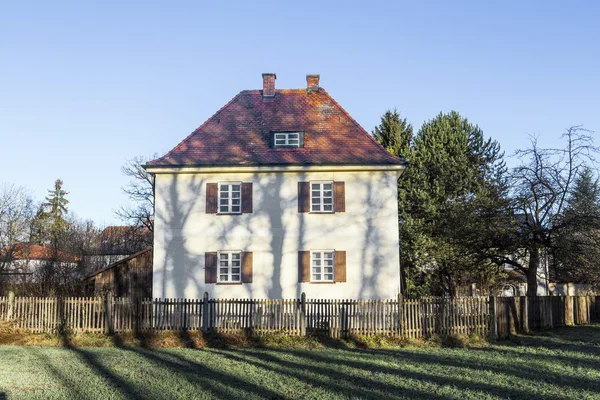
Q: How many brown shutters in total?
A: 8